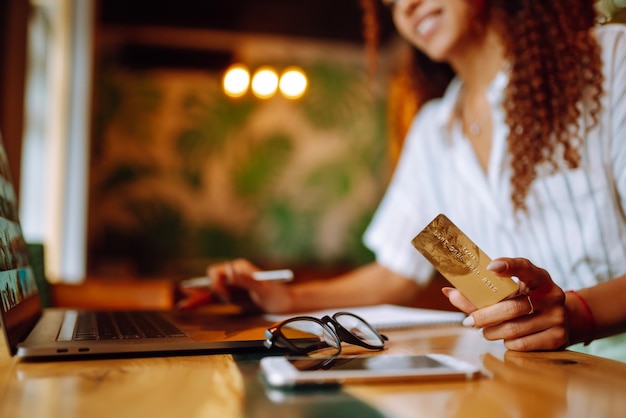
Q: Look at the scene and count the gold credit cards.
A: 1